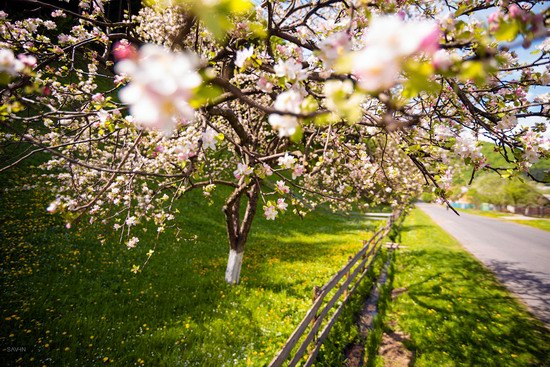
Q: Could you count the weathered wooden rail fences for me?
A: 1